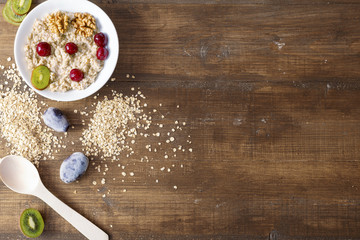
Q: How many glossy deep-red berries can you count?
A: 5